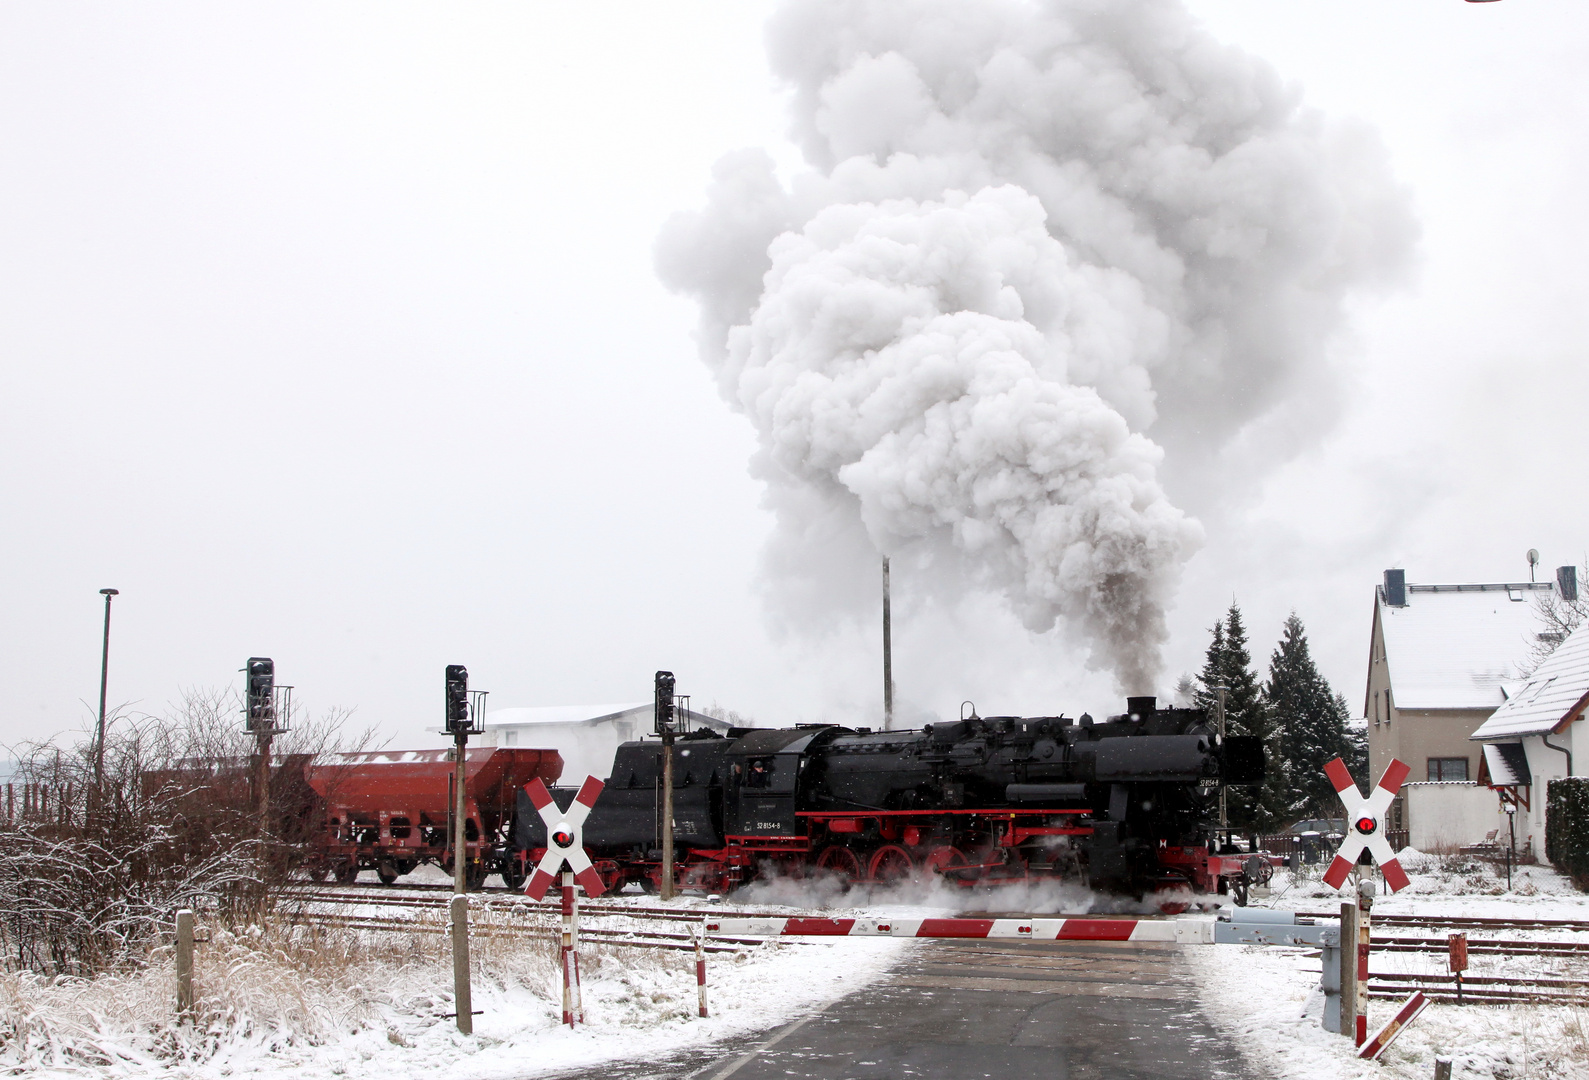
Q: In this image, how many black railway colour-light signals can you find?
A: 3